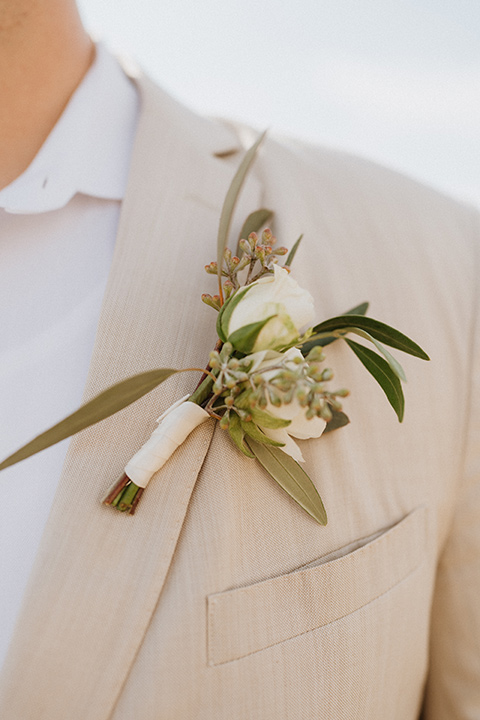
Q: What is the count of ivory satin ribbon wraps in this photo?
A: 1